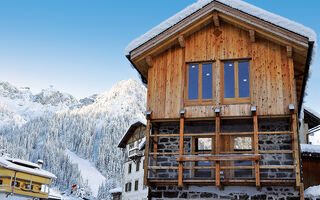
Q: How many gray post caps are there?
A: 5